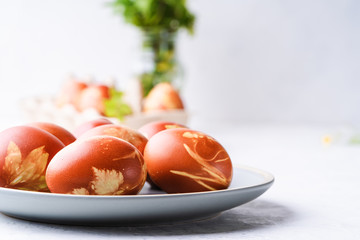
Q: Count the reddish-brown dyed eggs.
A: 7